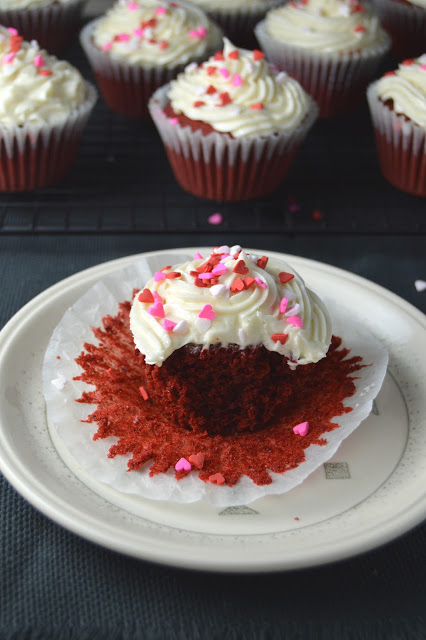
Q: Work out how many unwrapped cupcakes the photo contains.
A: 1